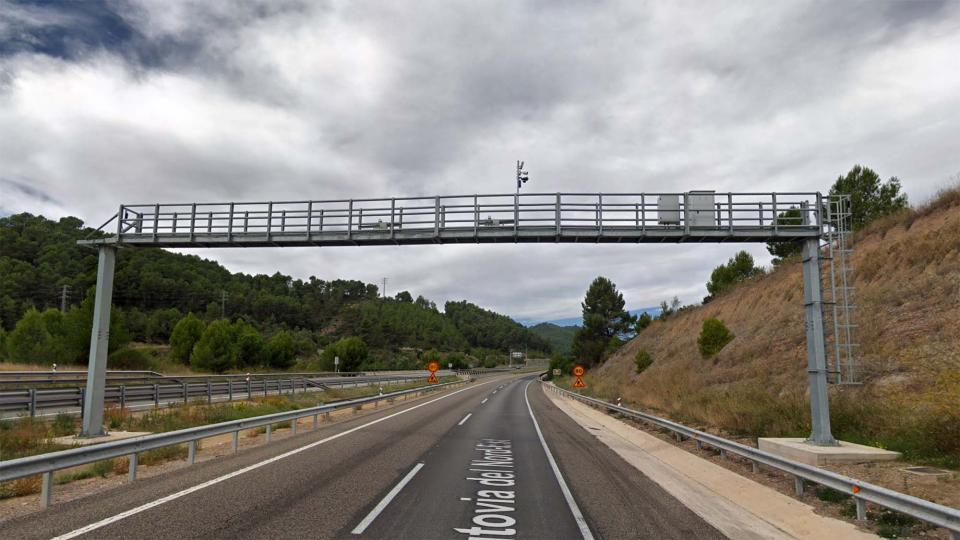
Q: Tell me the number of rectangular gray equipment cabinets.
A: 2